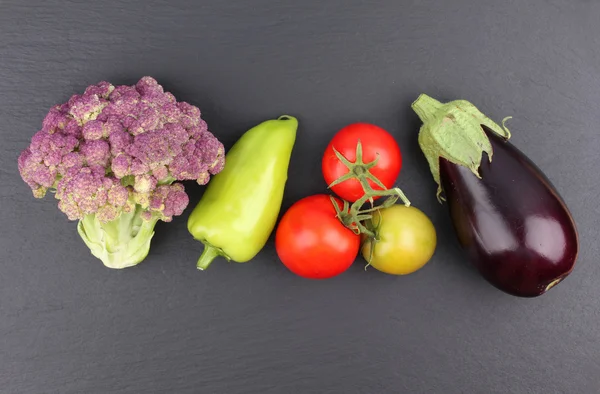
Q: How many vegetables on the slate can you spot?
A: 6